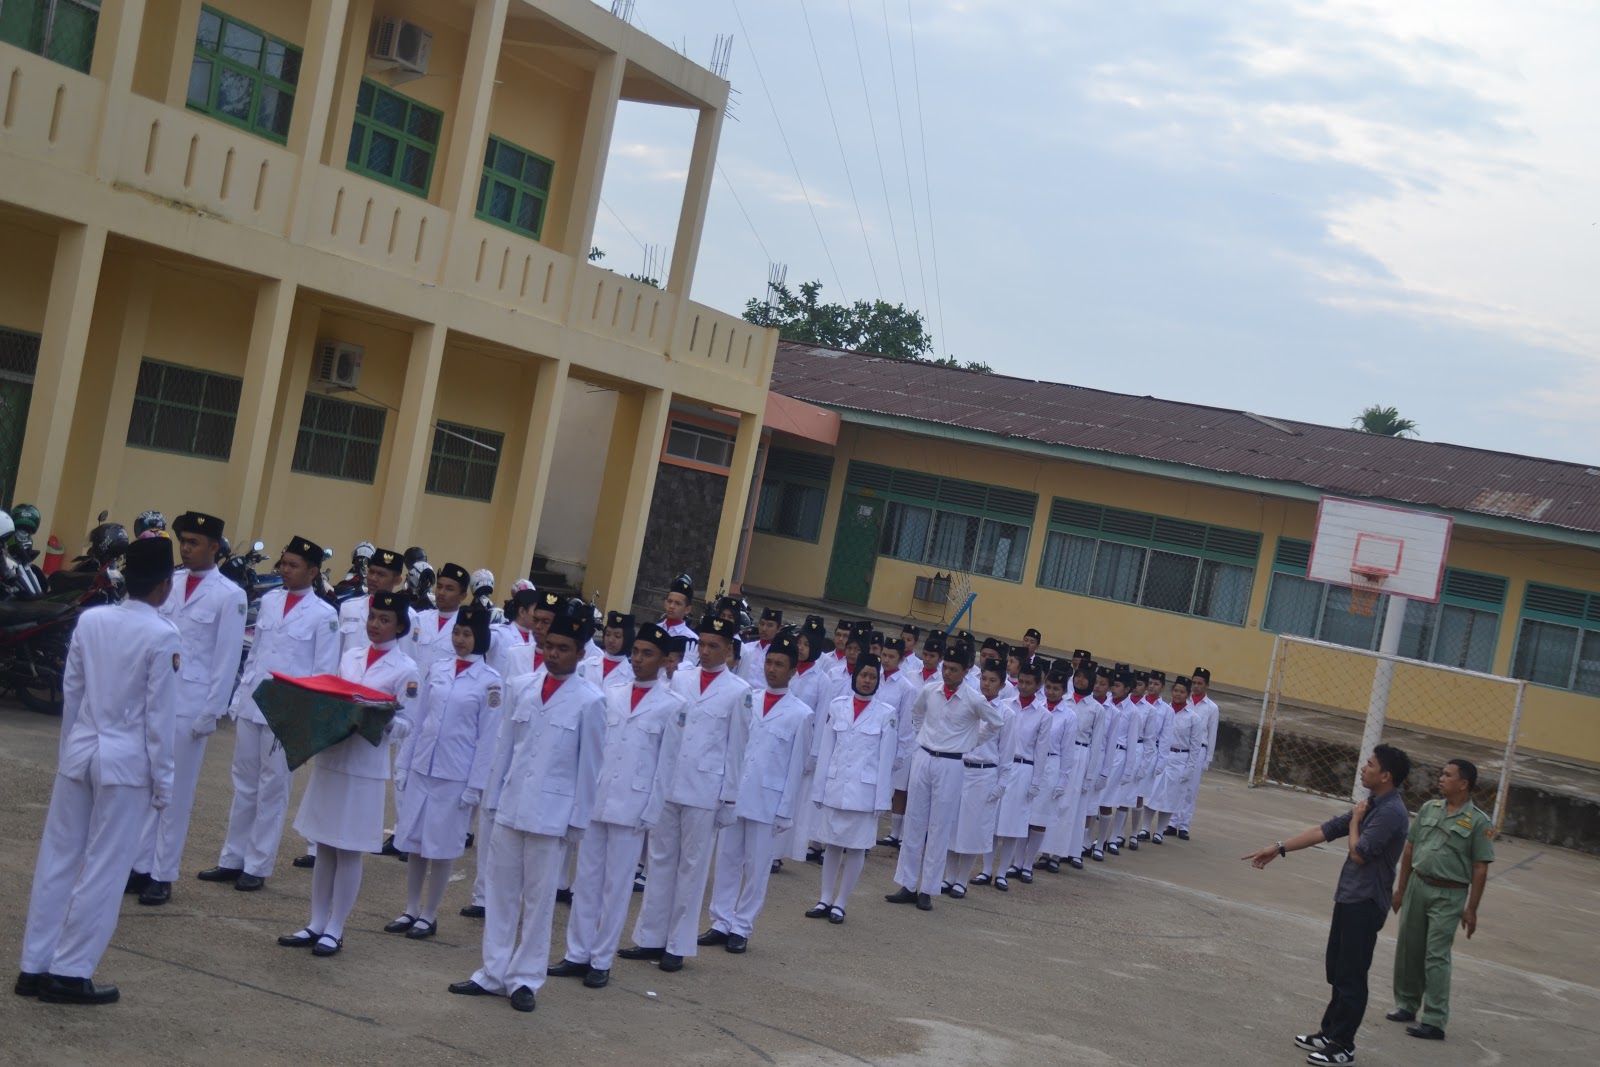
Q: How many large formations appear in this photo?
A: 1